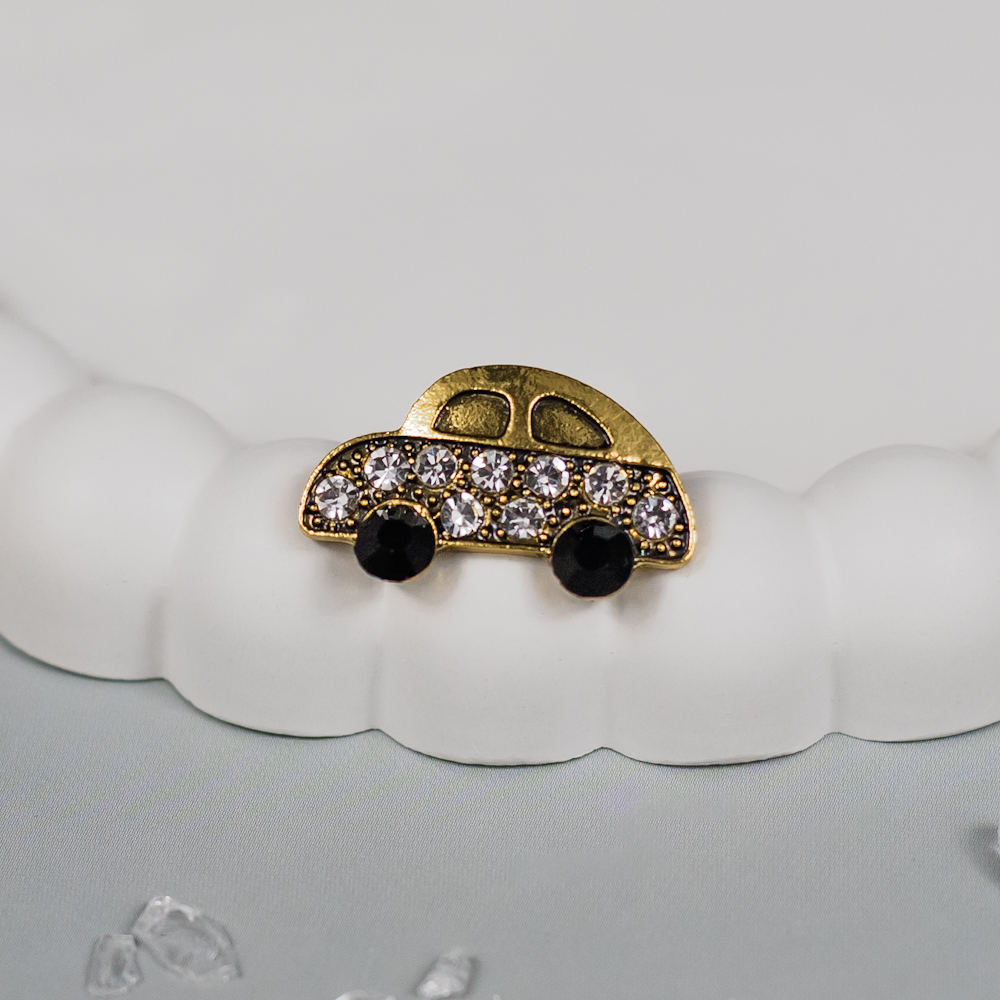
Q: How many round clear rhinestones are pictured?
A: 9